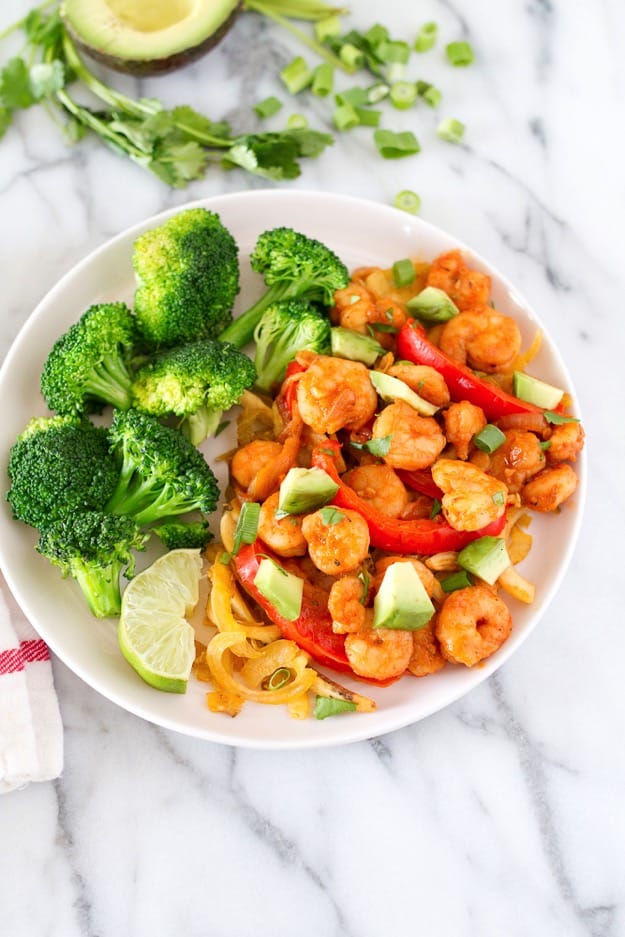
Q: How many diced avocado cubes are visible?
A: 8